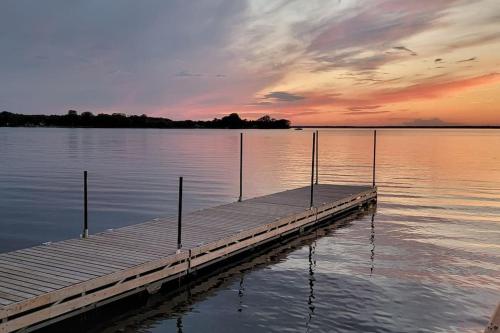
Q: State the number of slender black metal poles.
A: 6